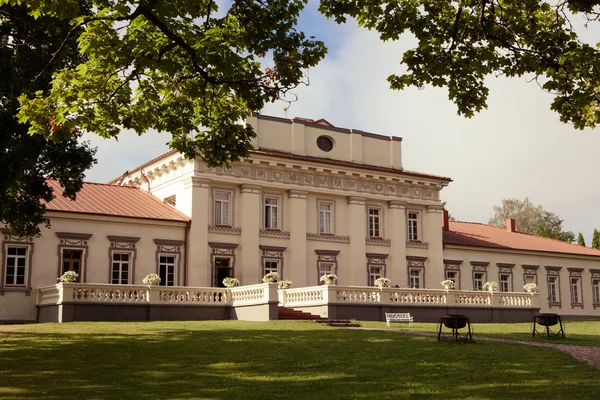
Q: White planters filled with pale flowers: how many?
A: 10